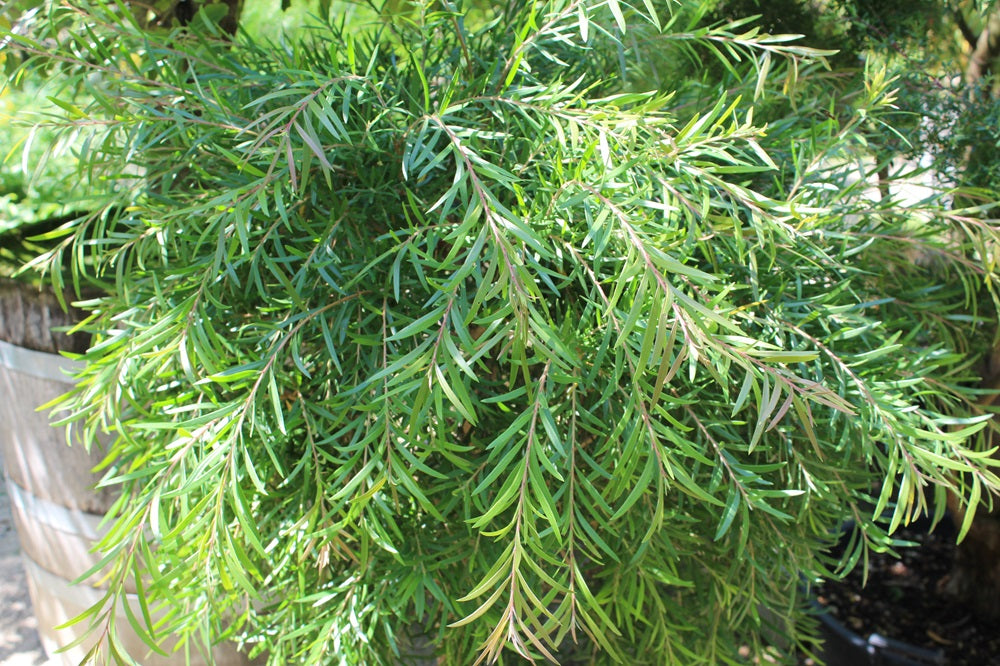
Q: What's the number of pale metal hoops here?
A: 3